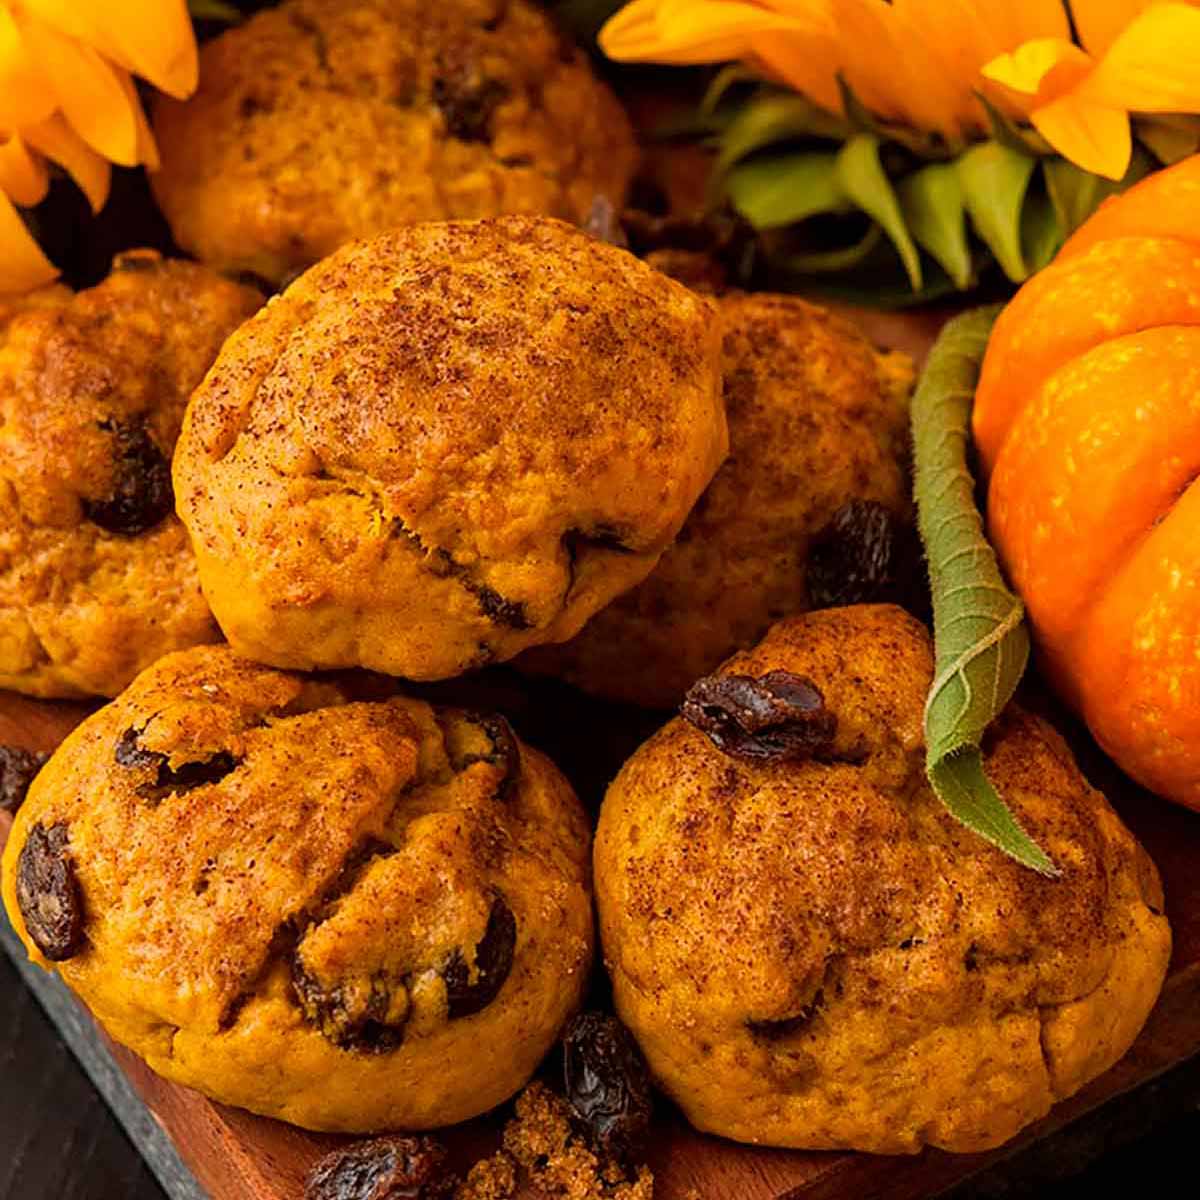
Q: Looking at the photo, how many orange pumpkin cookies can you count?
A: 6